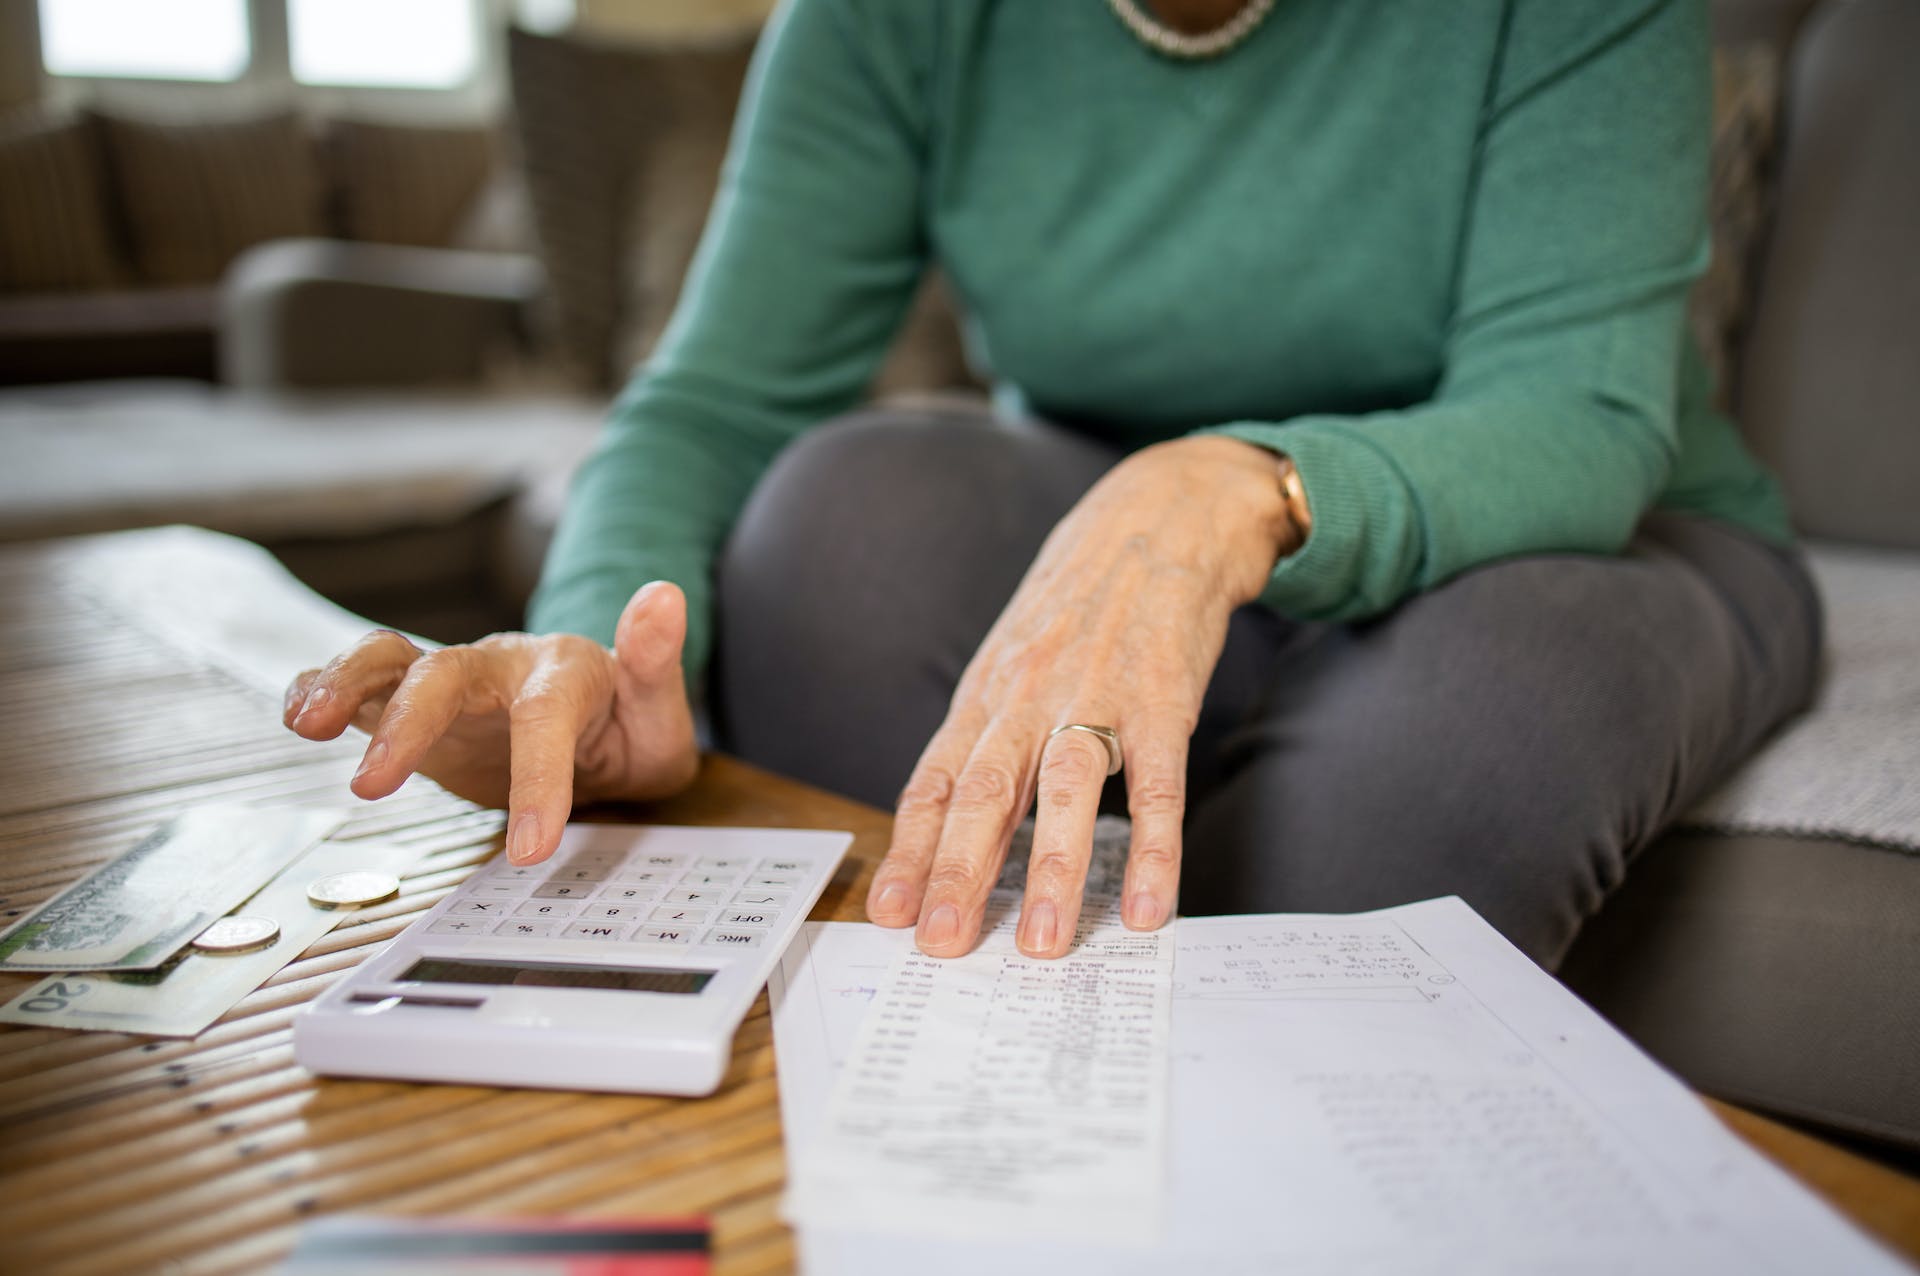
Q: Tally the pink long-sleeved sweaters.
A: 0